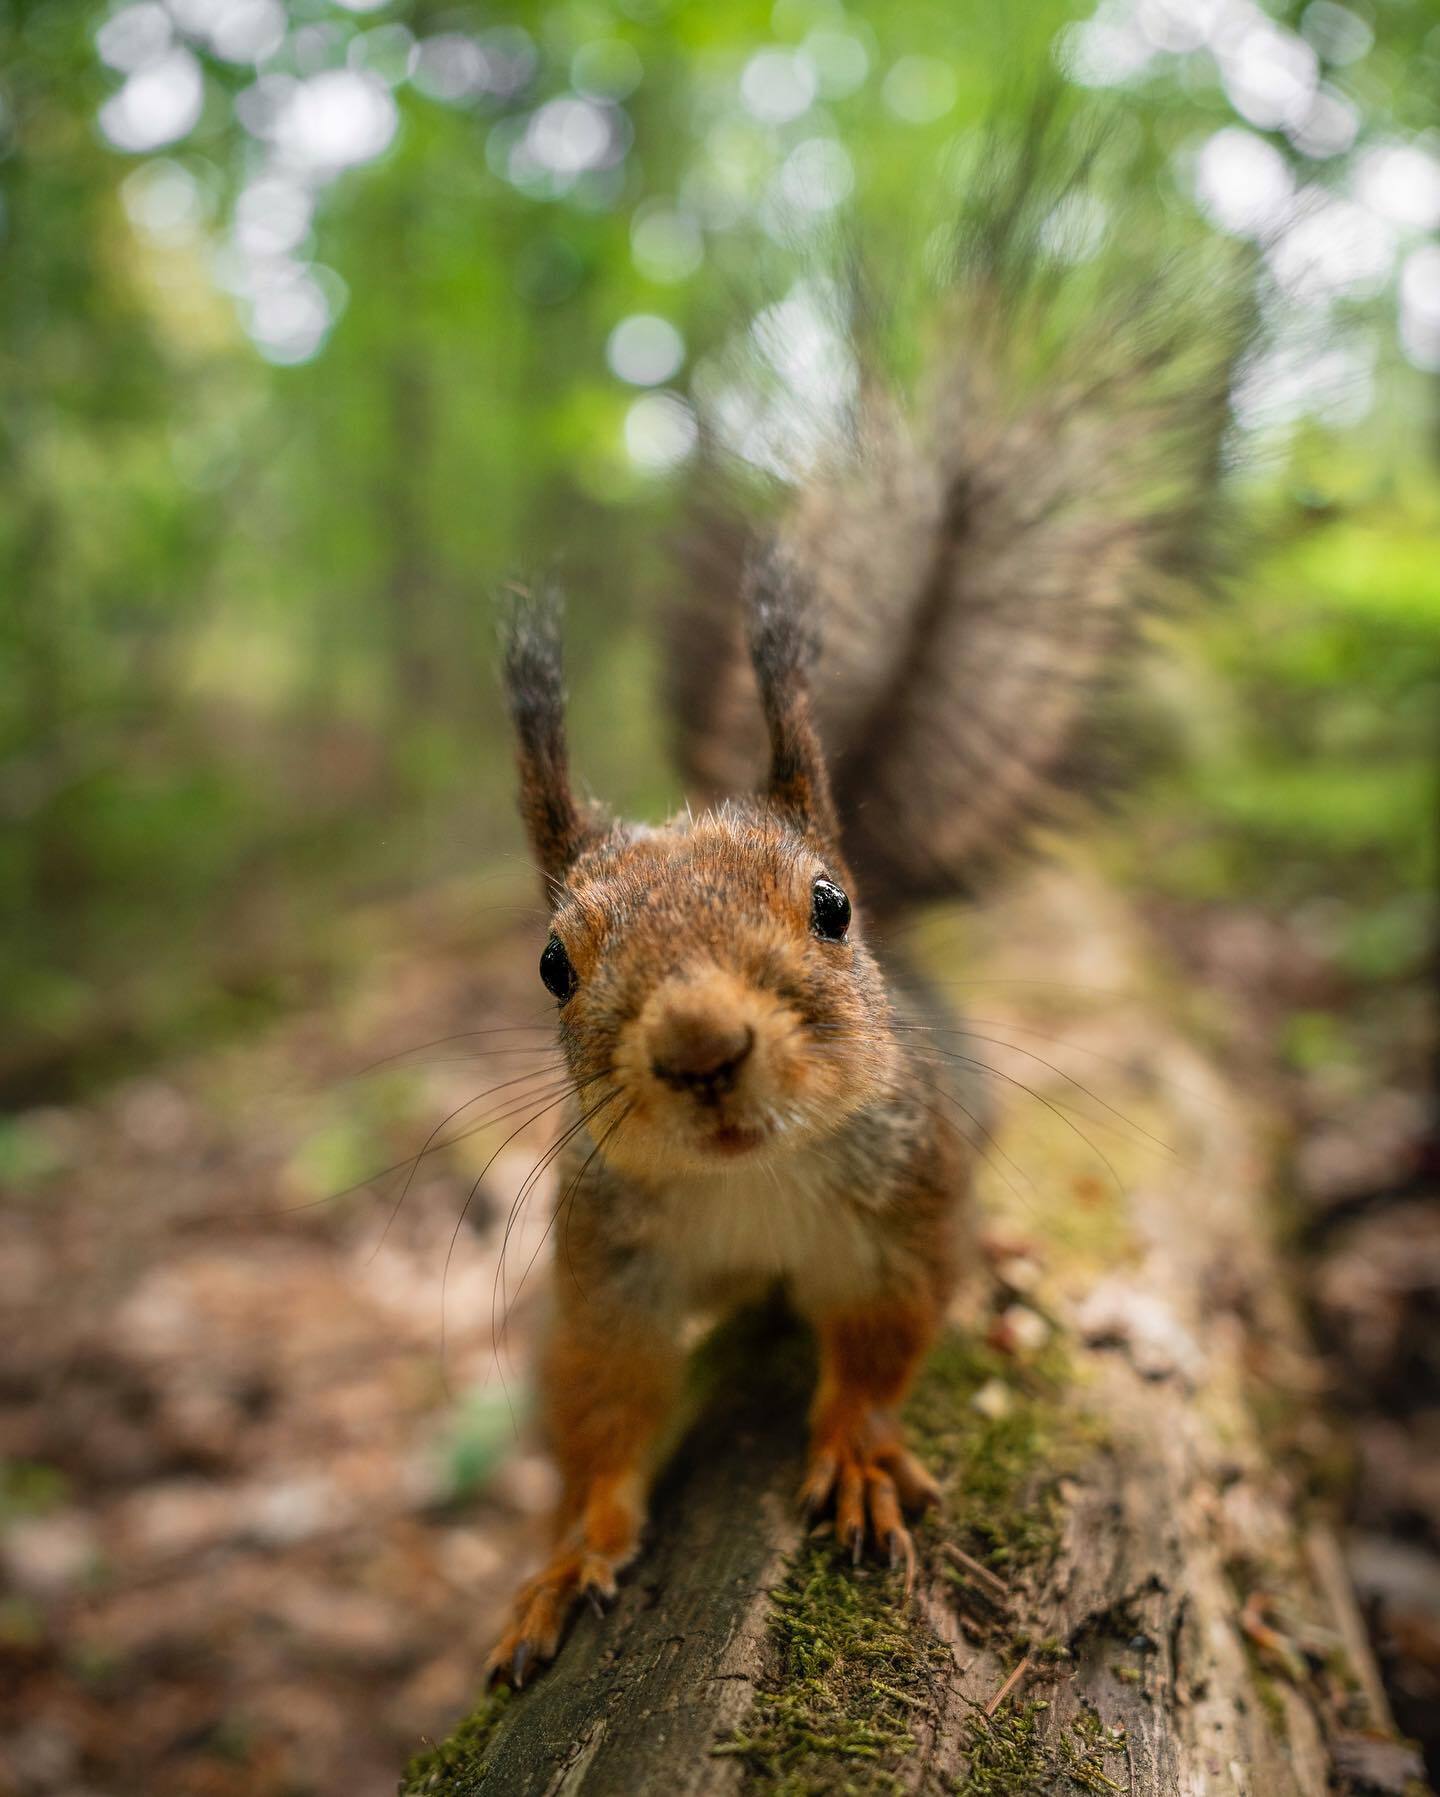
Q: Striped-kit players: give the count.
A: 0